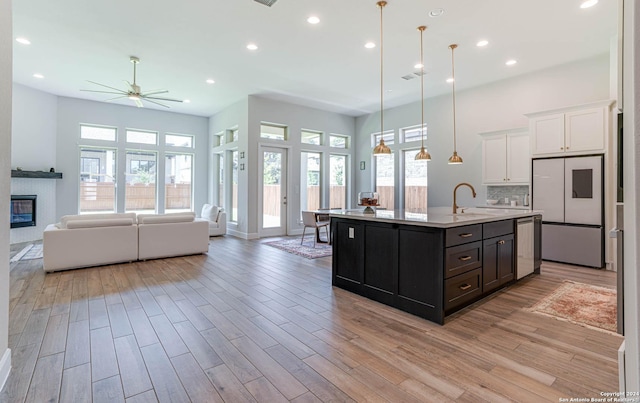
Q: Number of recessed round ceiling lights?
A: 12